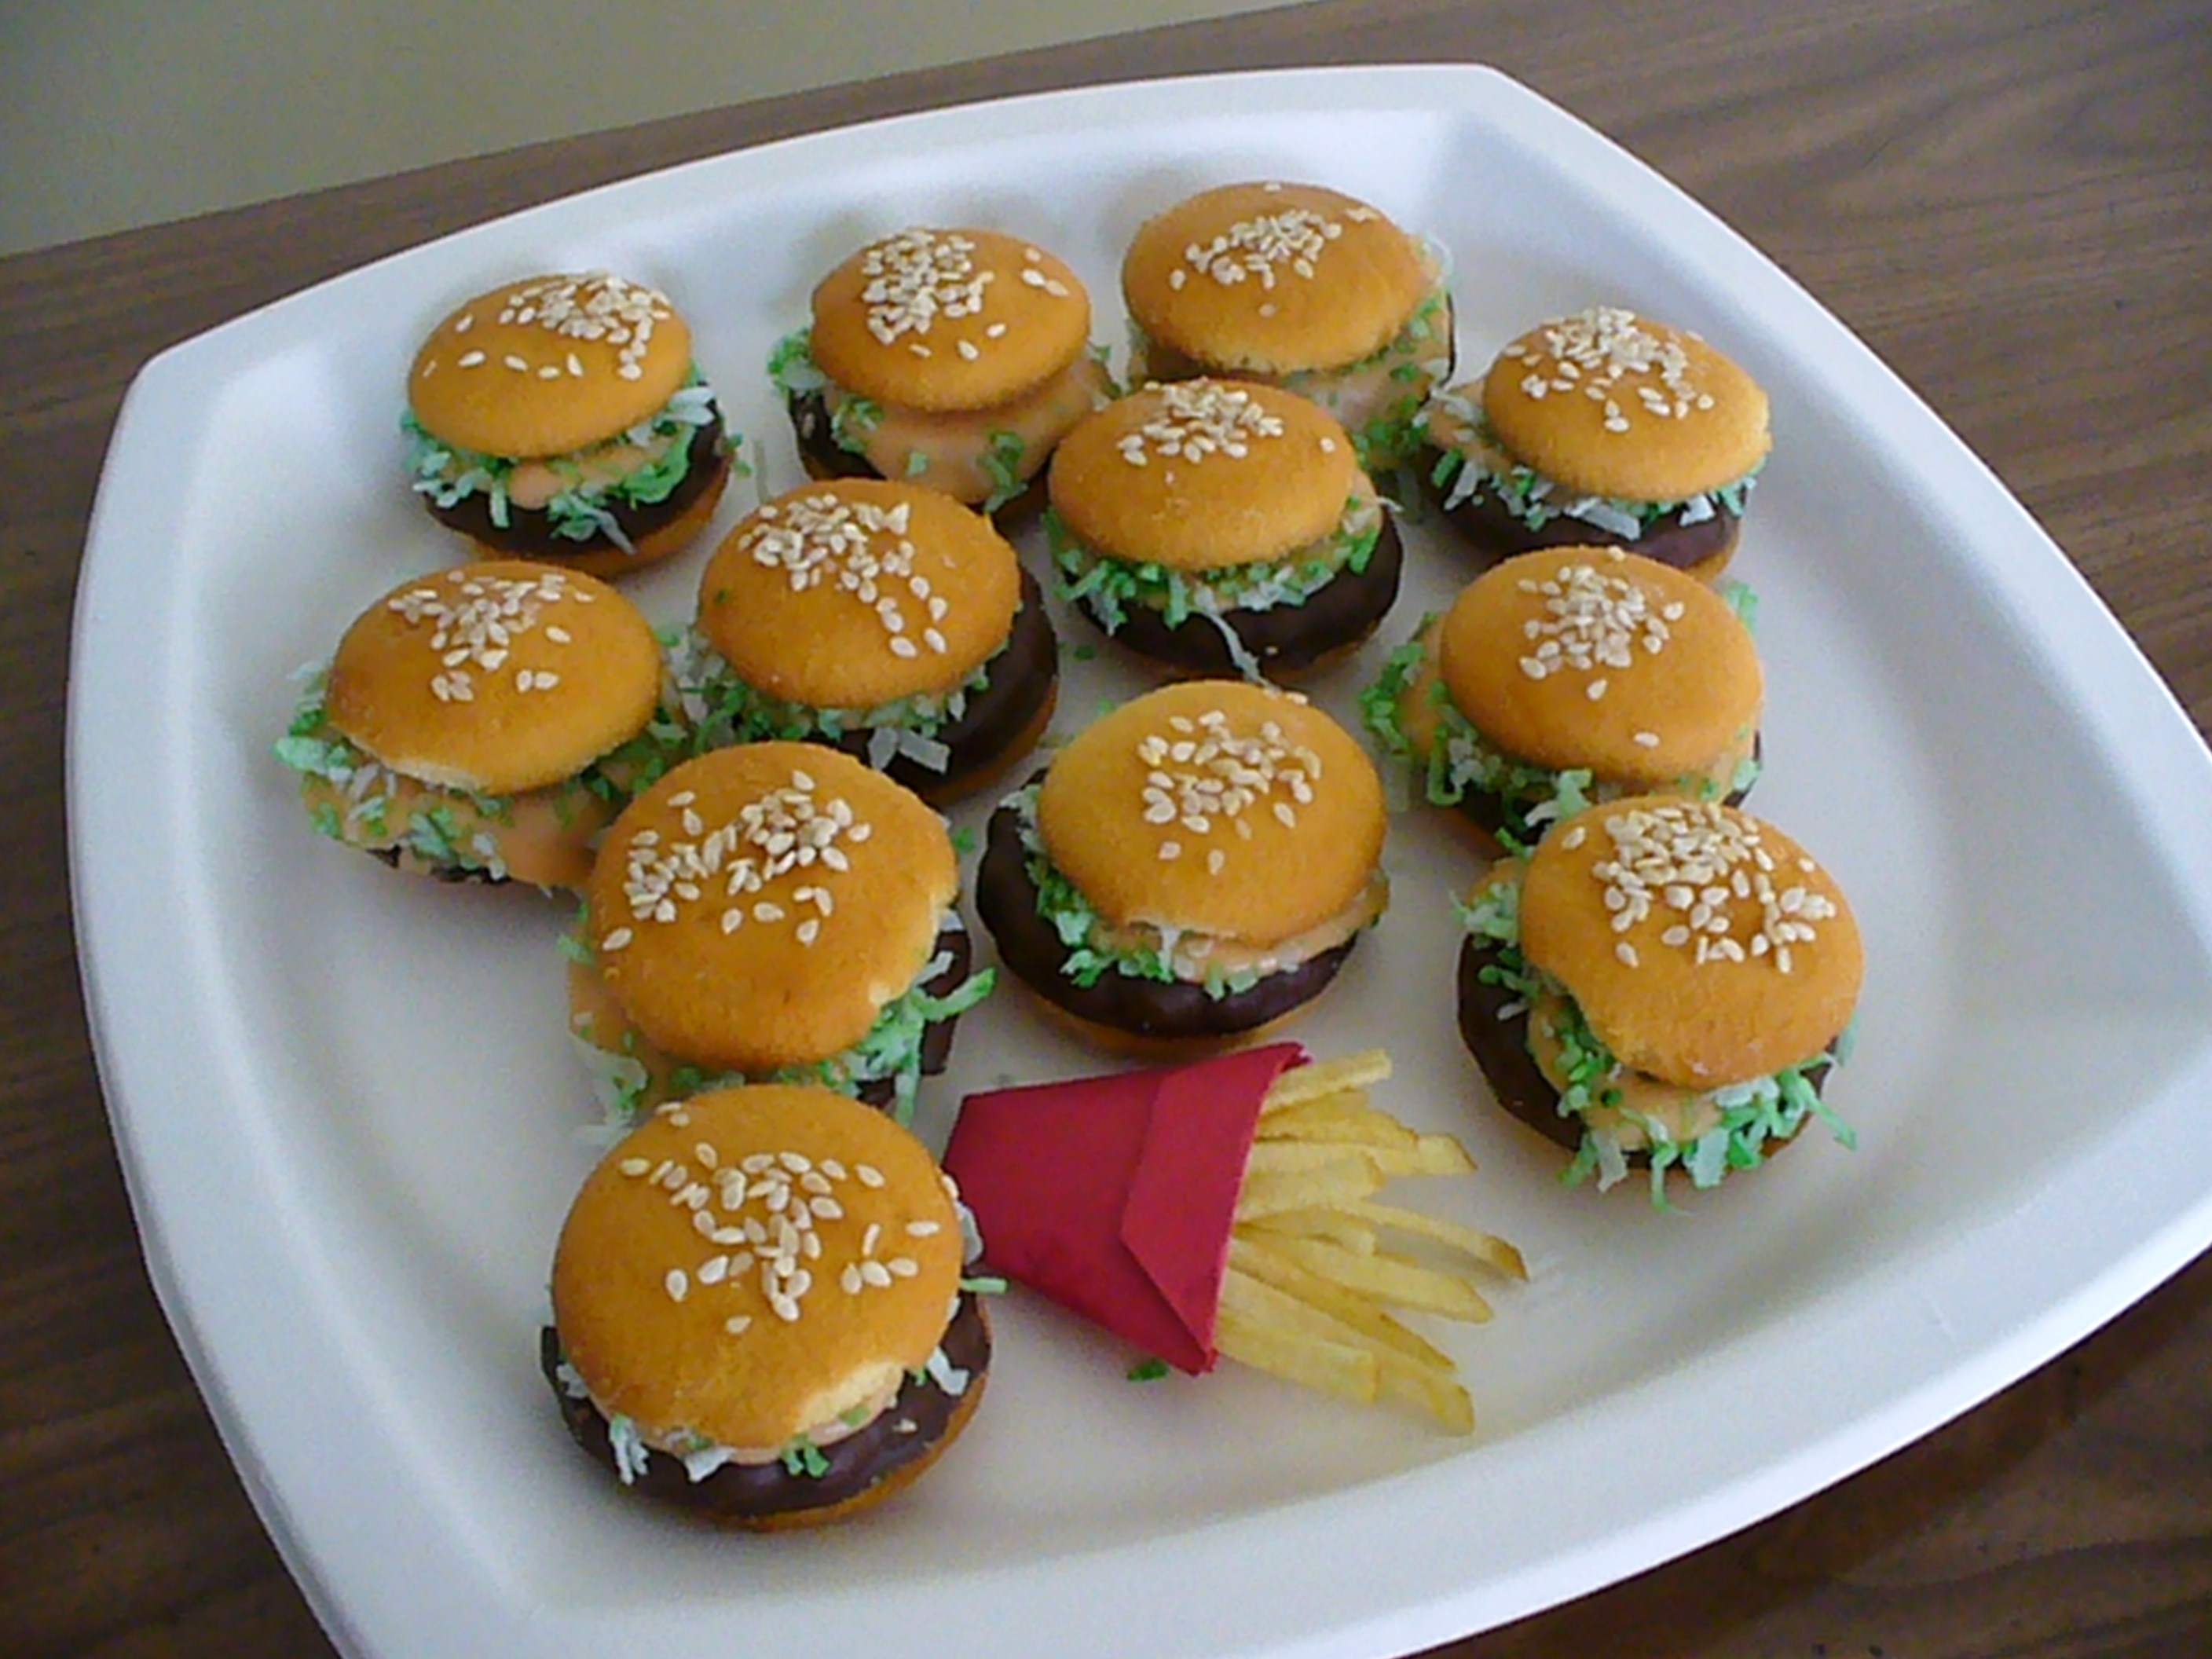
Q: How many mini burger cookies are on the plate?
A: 12